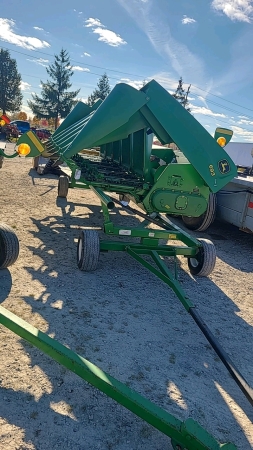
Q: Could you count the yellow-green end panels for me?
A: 2